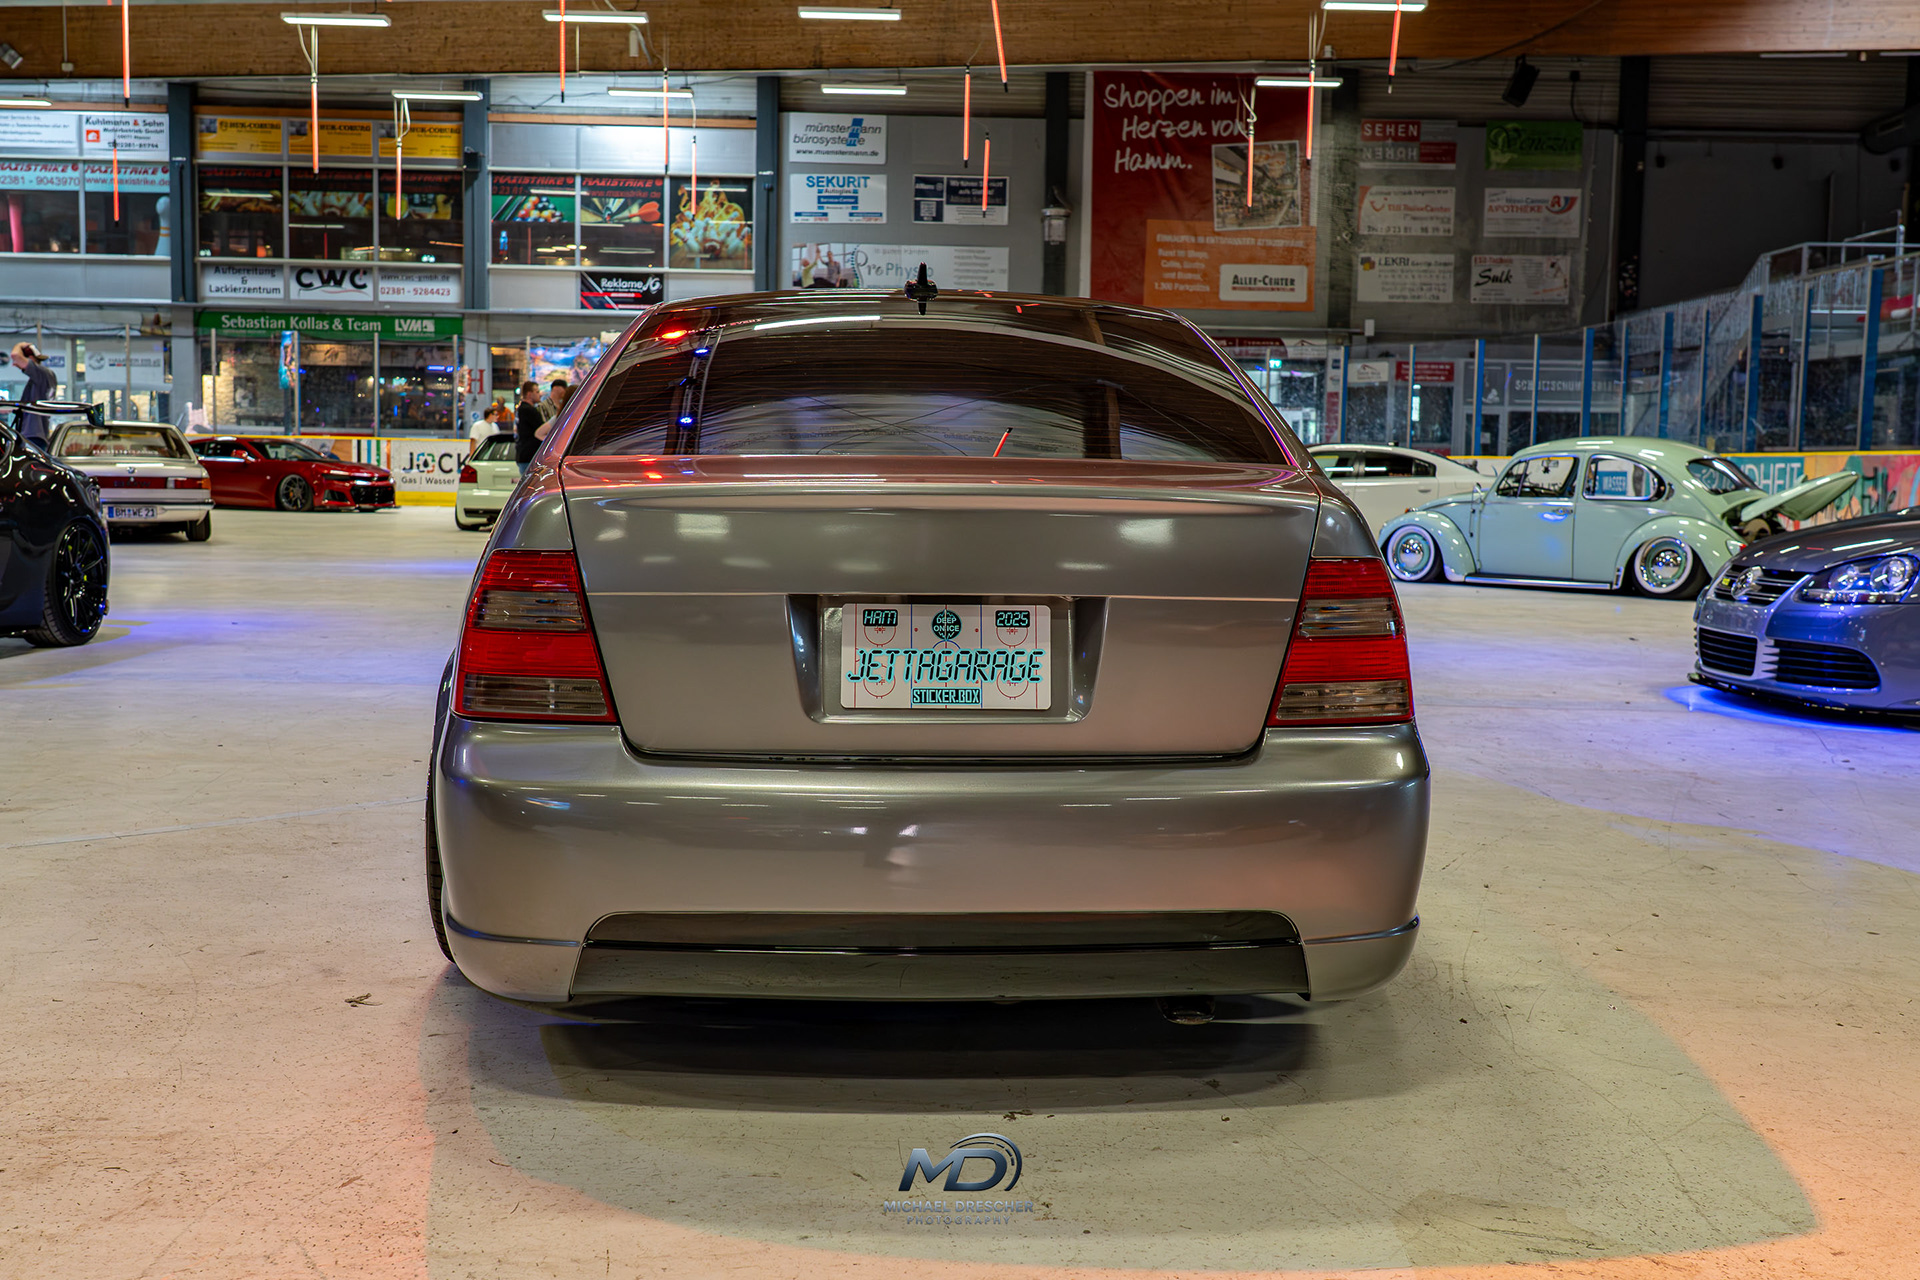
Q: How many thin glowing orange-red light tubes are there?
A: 13